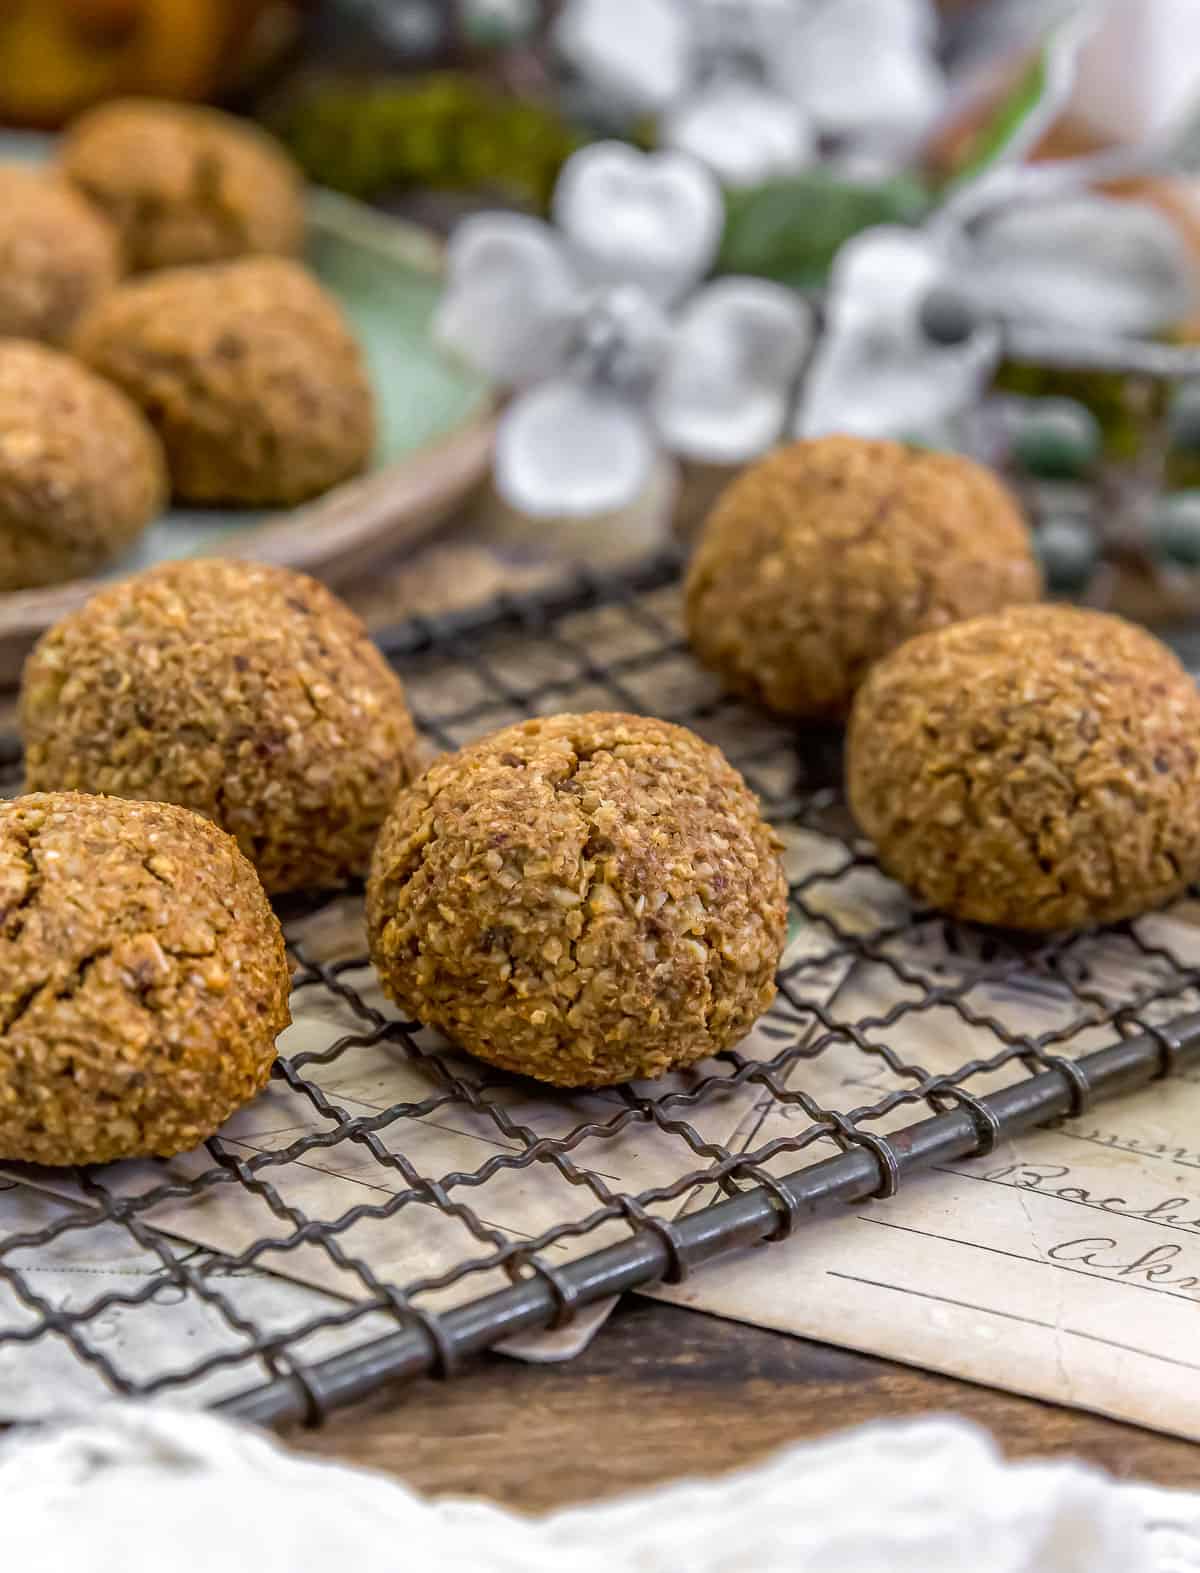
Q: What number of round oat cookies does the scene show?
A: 9